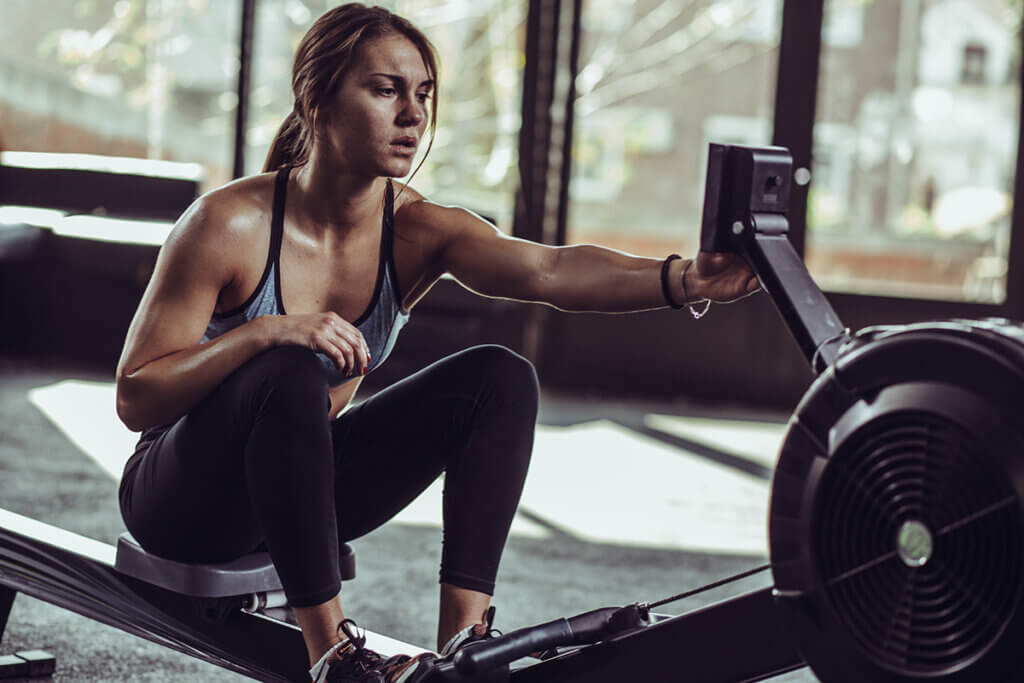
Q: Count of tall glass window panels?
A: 4